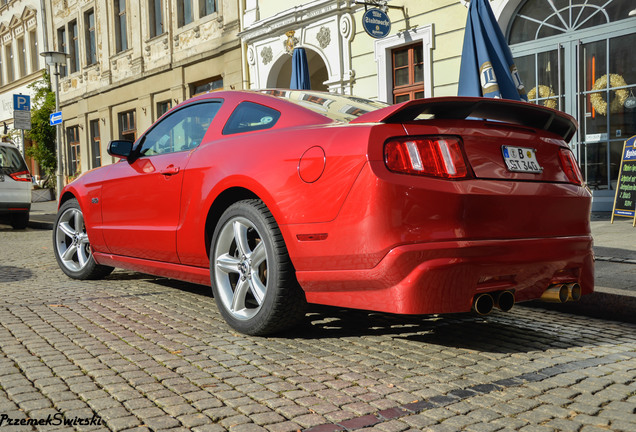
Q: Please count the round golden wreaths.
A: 2